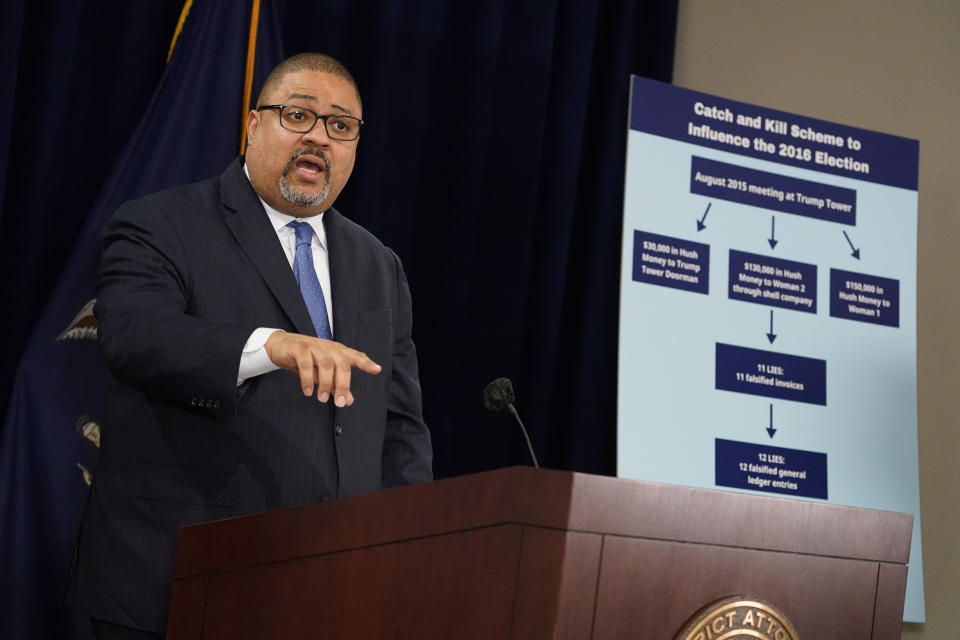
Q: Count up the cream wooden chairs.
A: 0